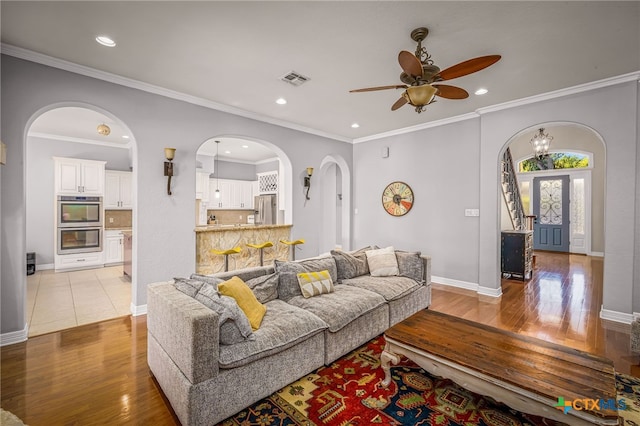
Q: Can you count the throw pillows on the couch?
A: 3